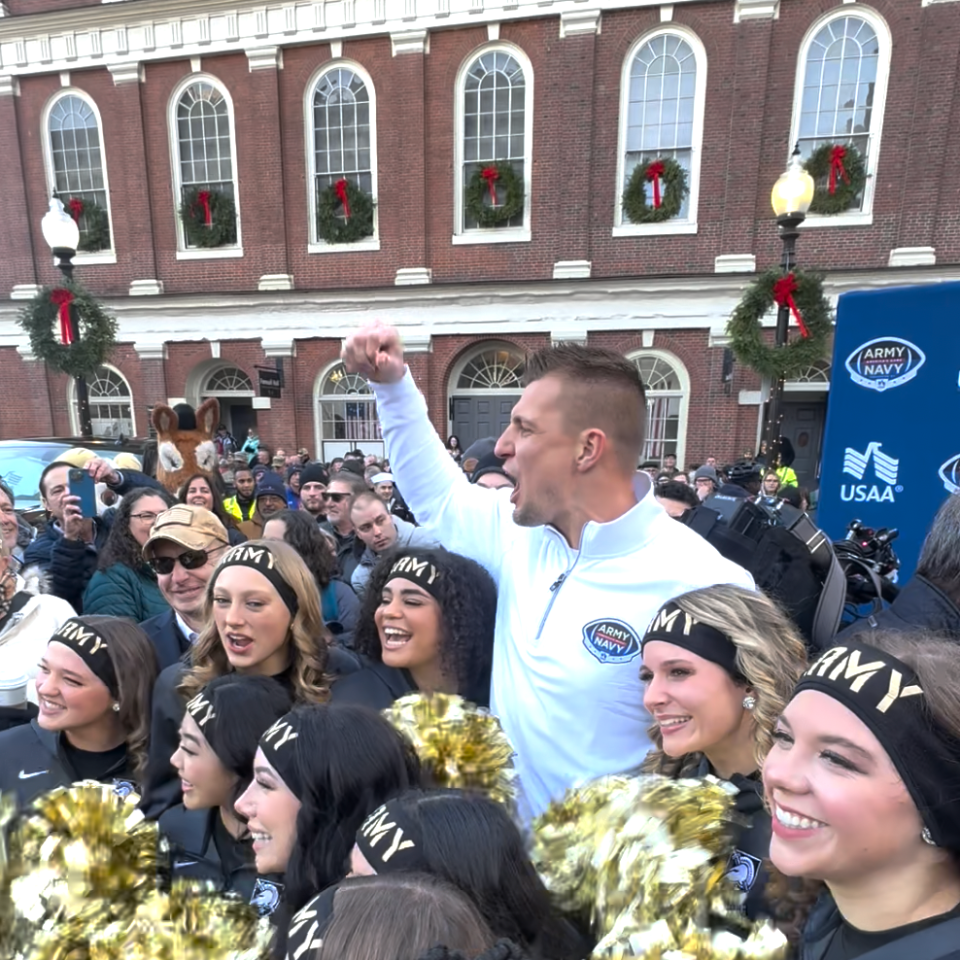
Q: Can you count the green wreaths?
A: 8